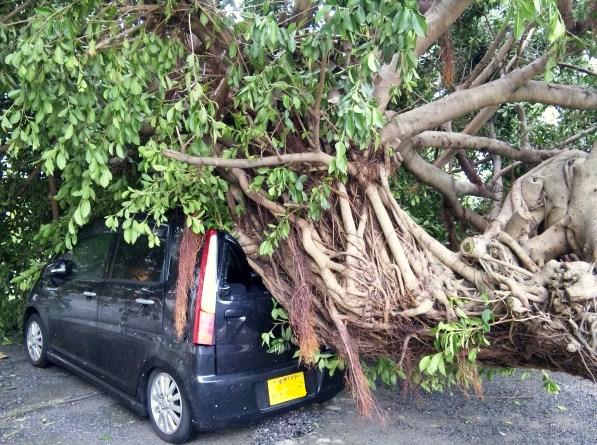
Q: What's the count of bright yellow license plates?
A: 1